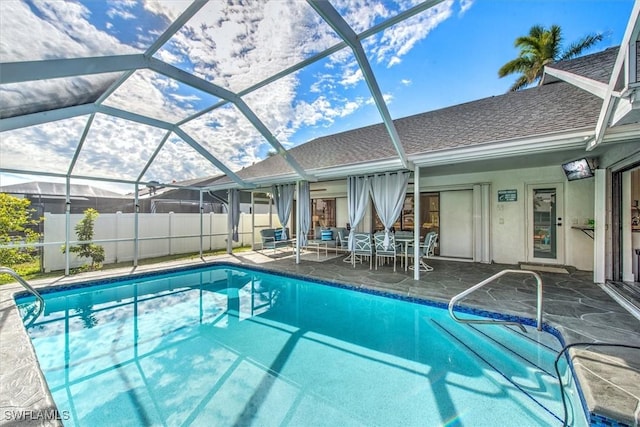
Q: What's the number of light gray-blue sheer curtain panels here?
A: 5